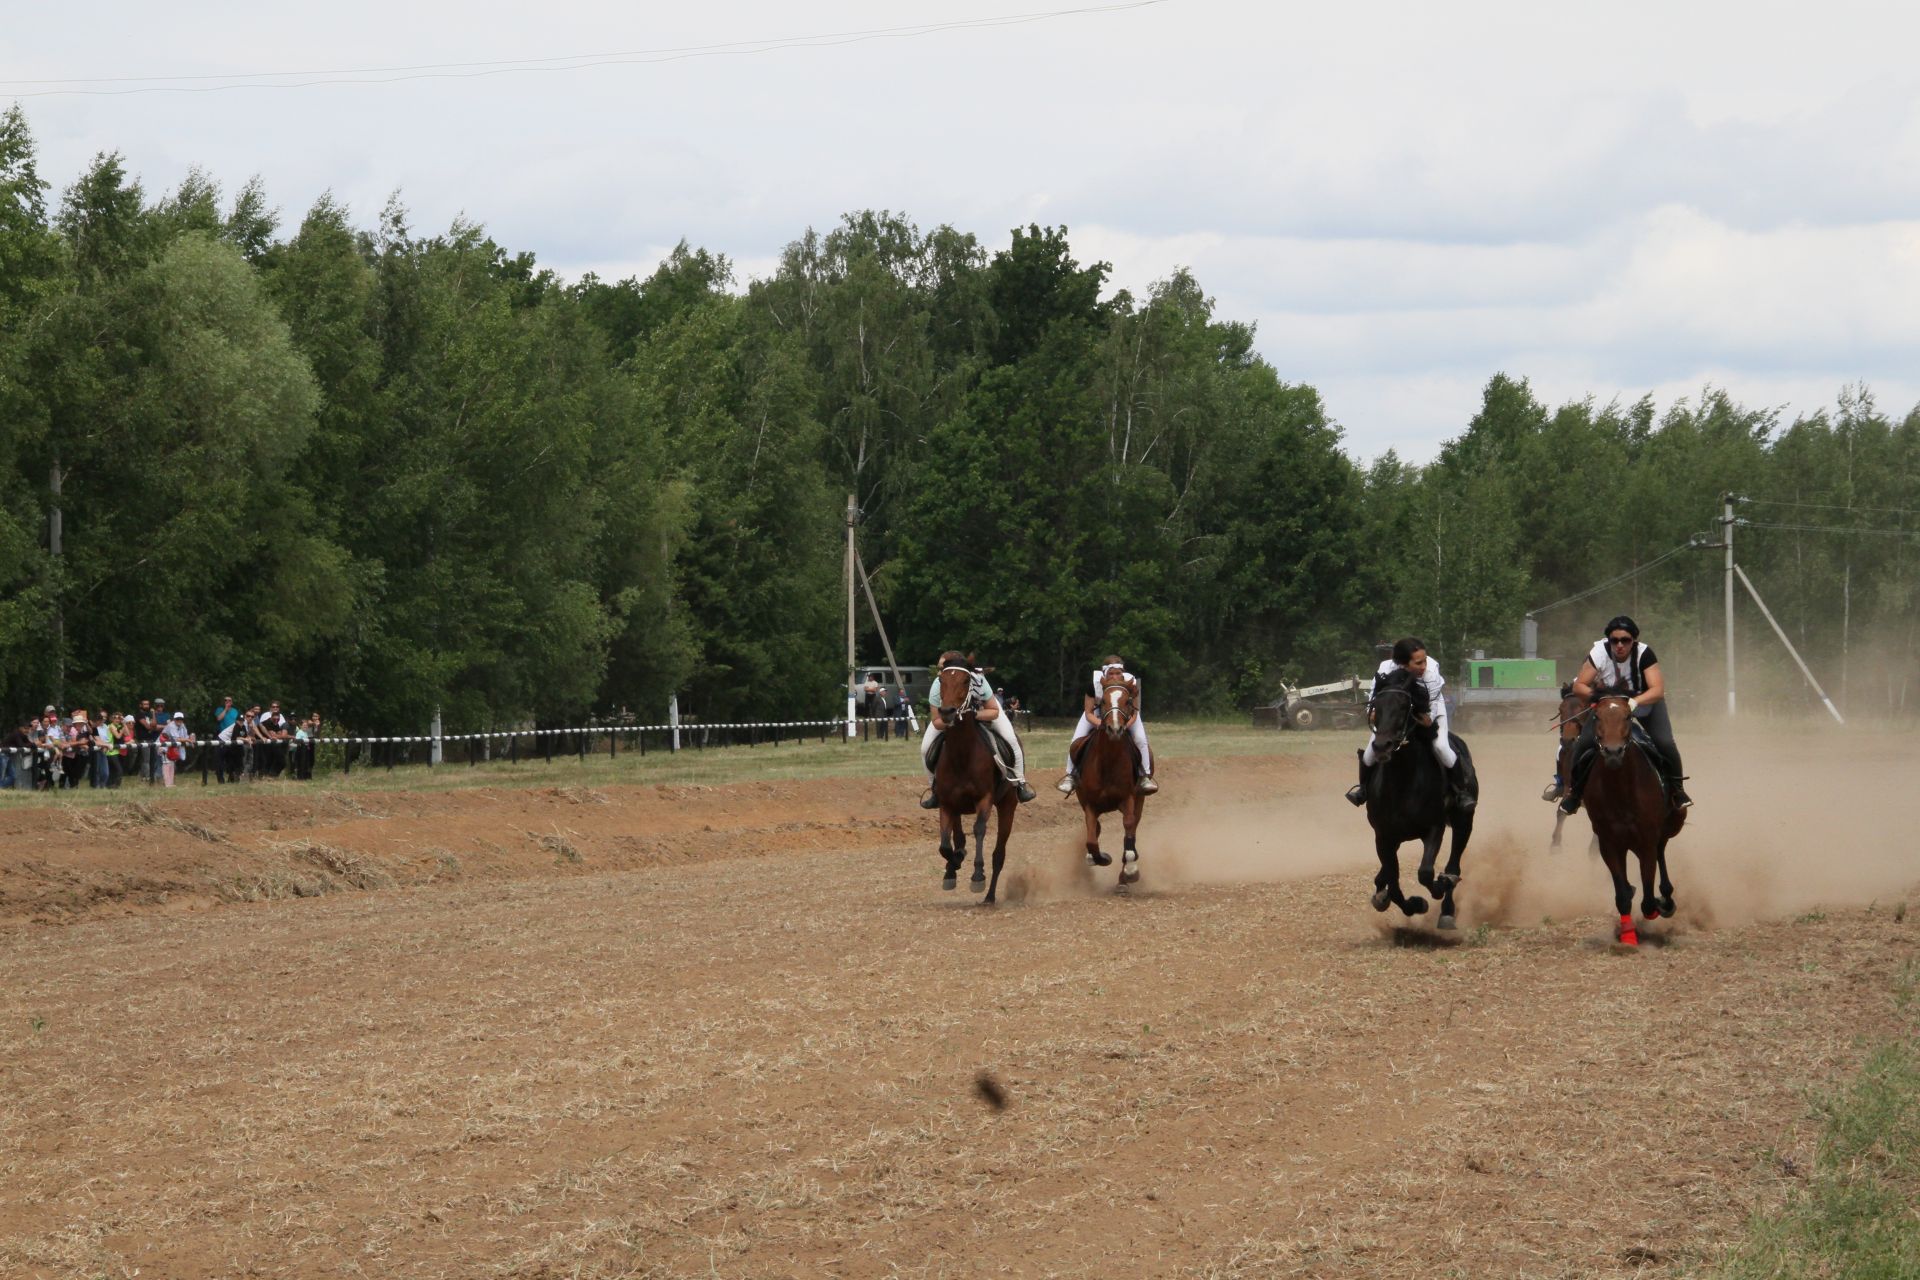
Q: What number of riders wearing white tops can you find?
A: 3